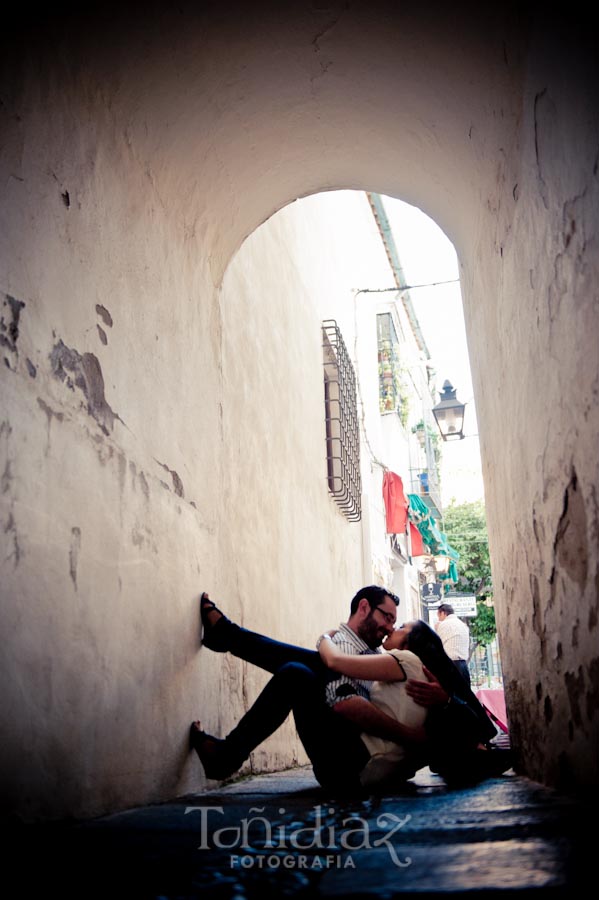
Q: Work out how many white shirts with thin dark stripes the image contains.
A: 1